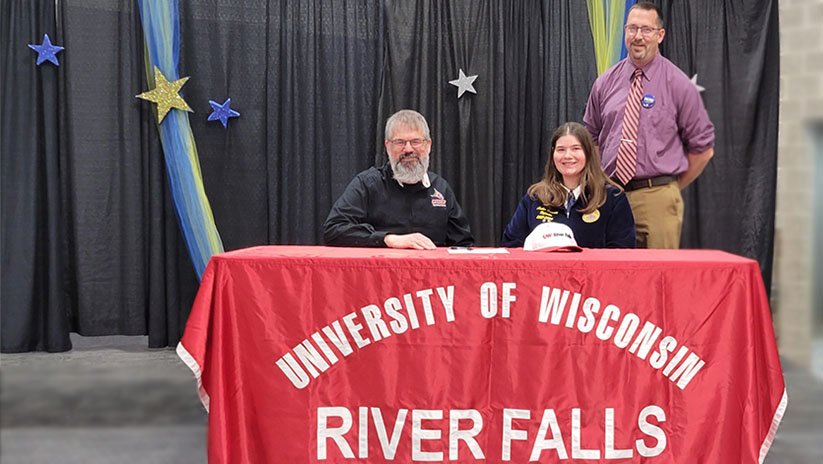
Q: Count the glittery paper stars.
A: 5